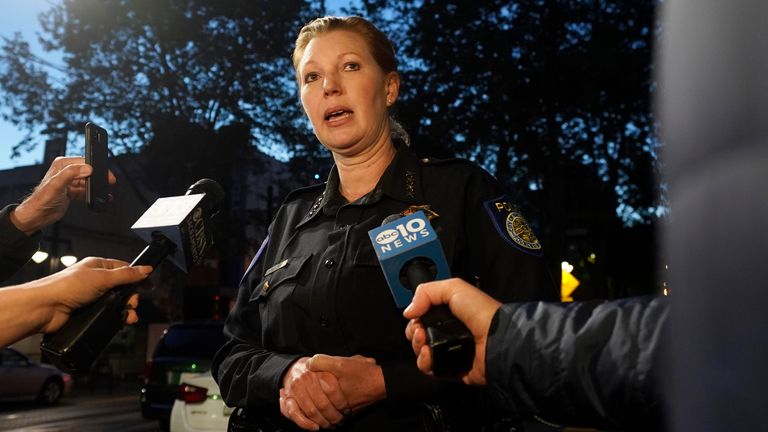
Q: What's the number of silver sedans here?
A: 1